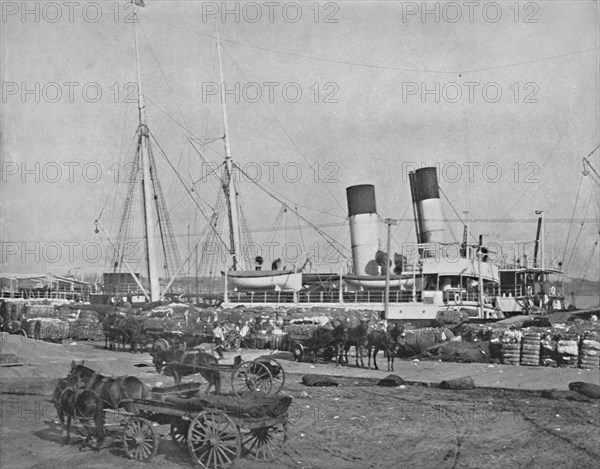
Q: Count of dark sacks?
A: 4